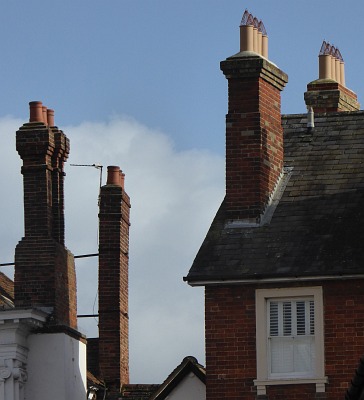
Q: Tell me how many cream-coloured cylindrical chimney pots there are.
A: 8